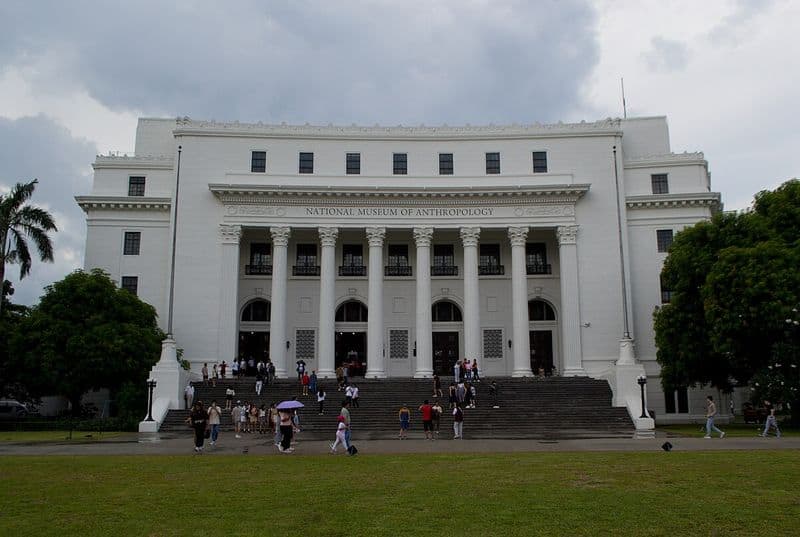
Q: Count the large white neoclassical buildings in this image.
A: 1